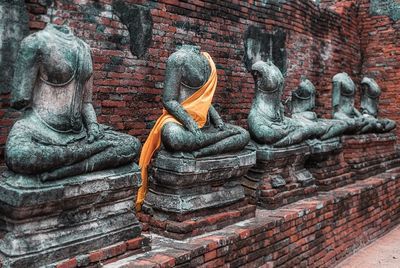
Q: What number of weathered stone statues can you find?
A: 6